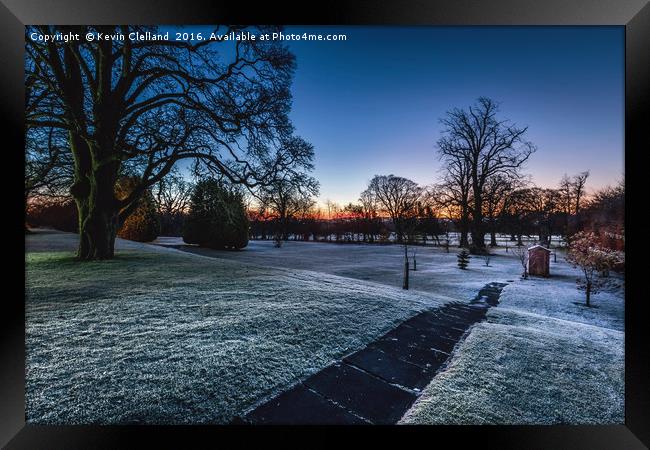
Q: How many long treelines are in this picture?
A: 1